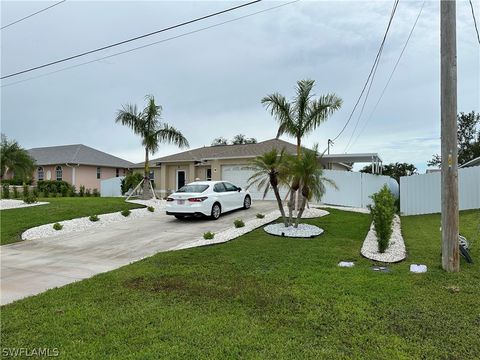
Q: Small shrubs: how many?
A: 7